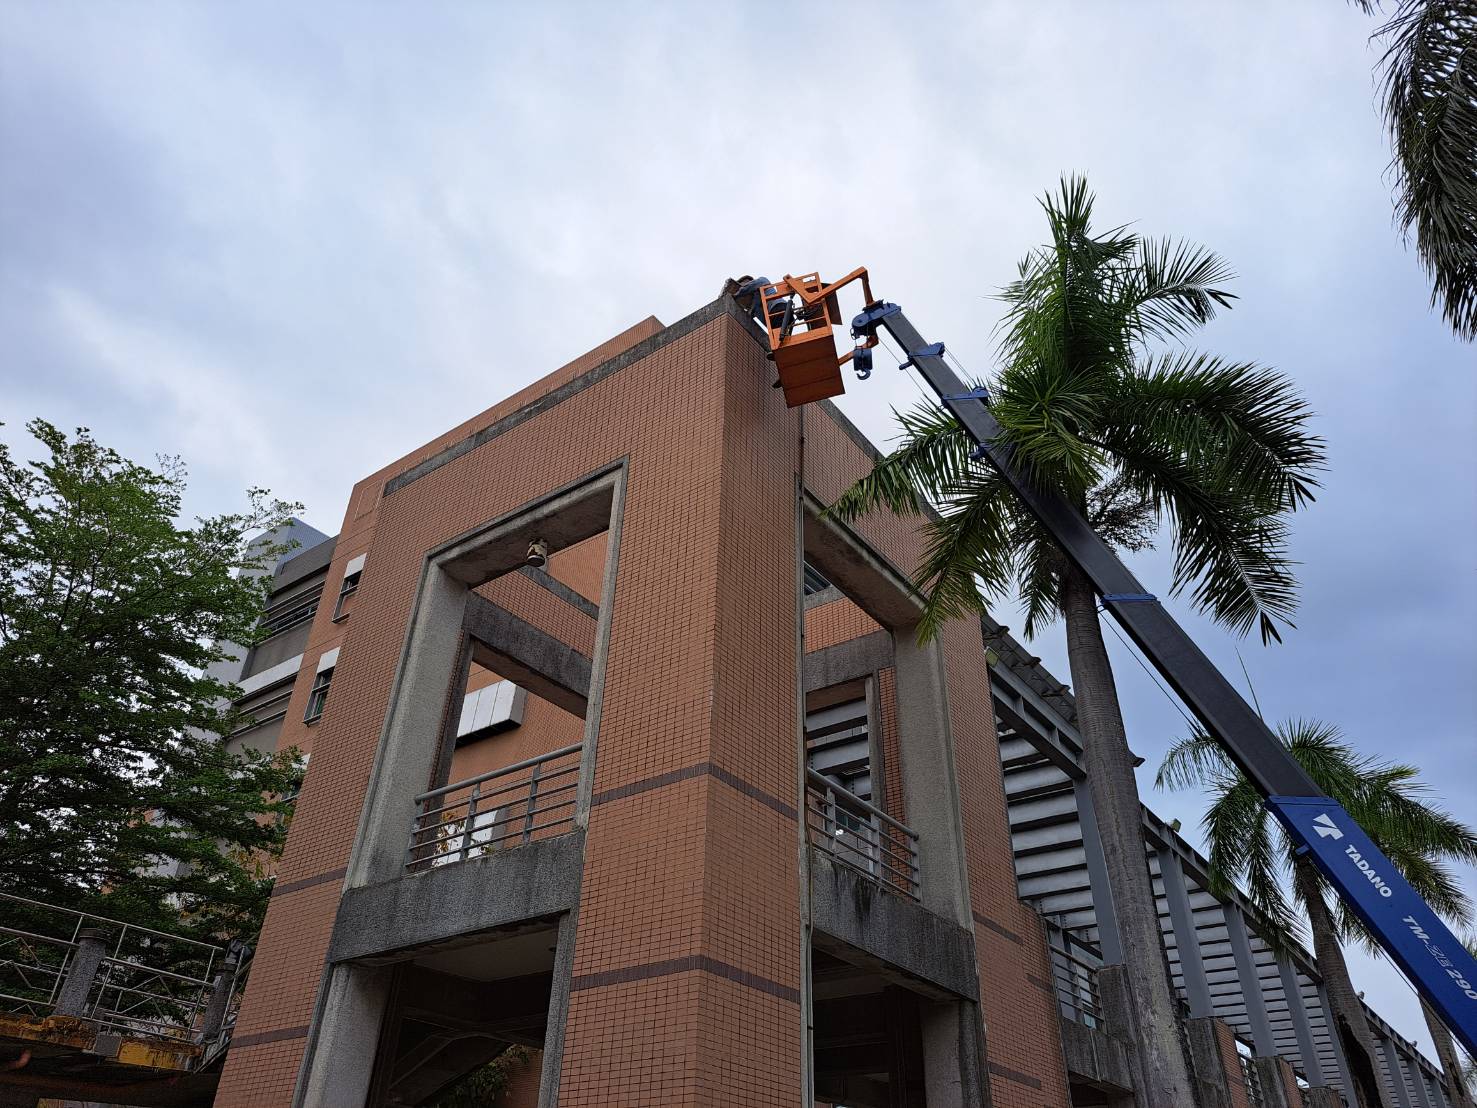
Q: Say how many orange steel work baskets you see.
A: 1